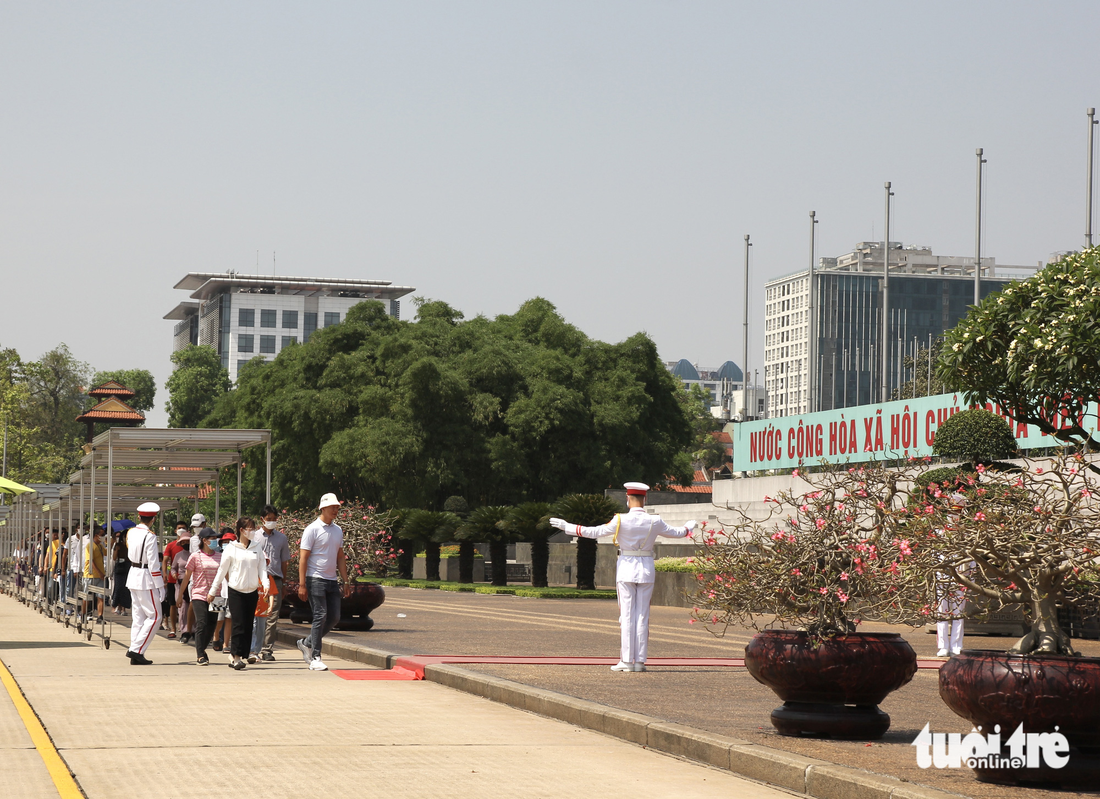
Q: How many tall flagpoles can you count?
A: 5